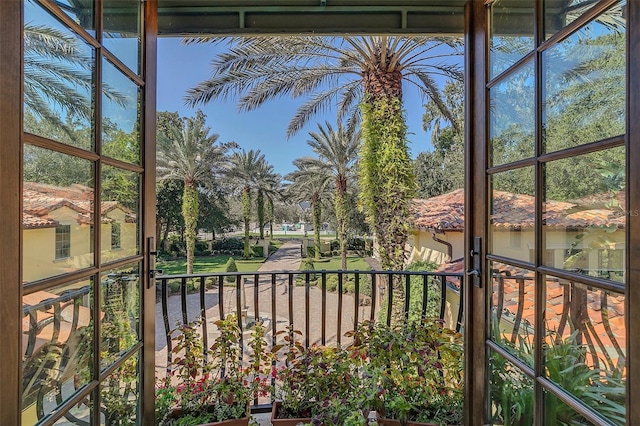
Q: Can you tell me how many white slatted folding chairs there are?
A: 0